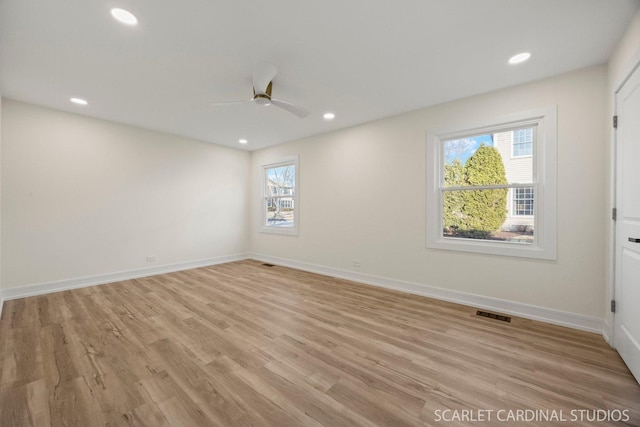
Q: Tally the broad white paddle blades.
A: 3